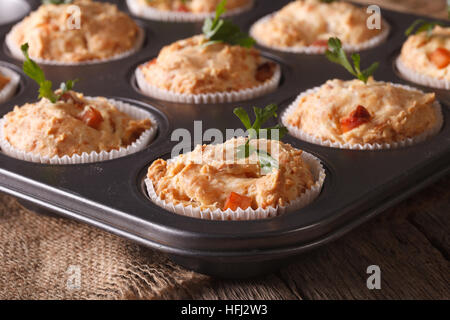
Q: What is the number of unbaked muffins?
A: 0